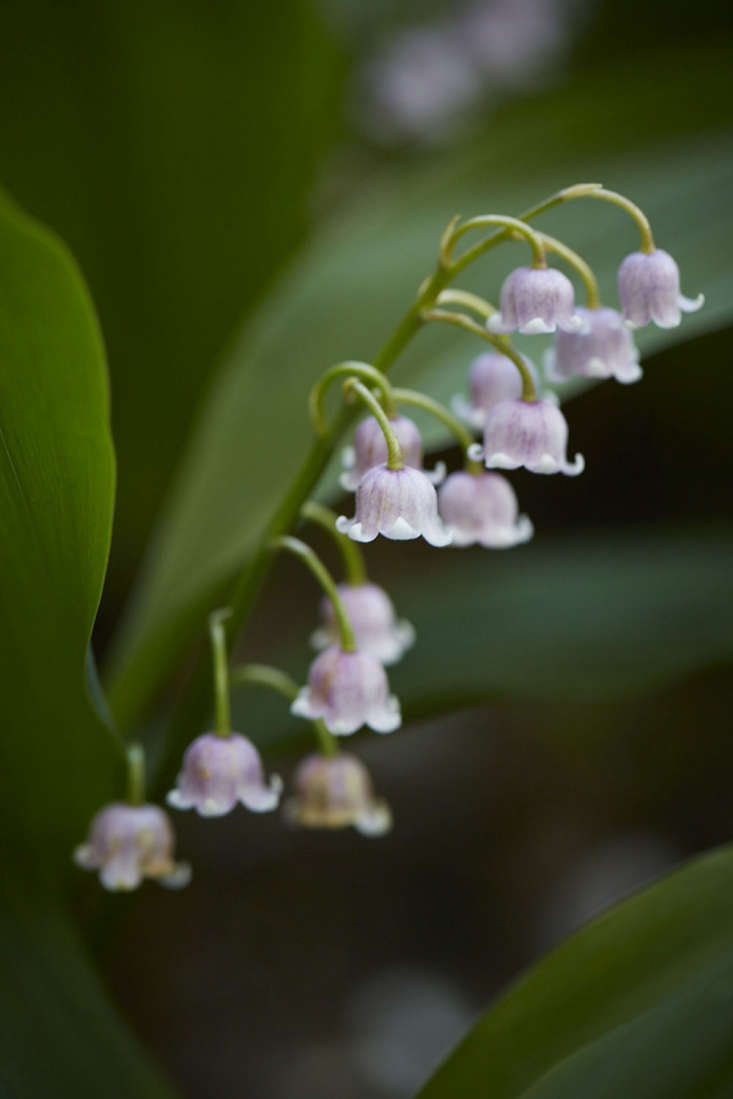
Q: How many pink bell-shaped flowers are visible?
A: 13